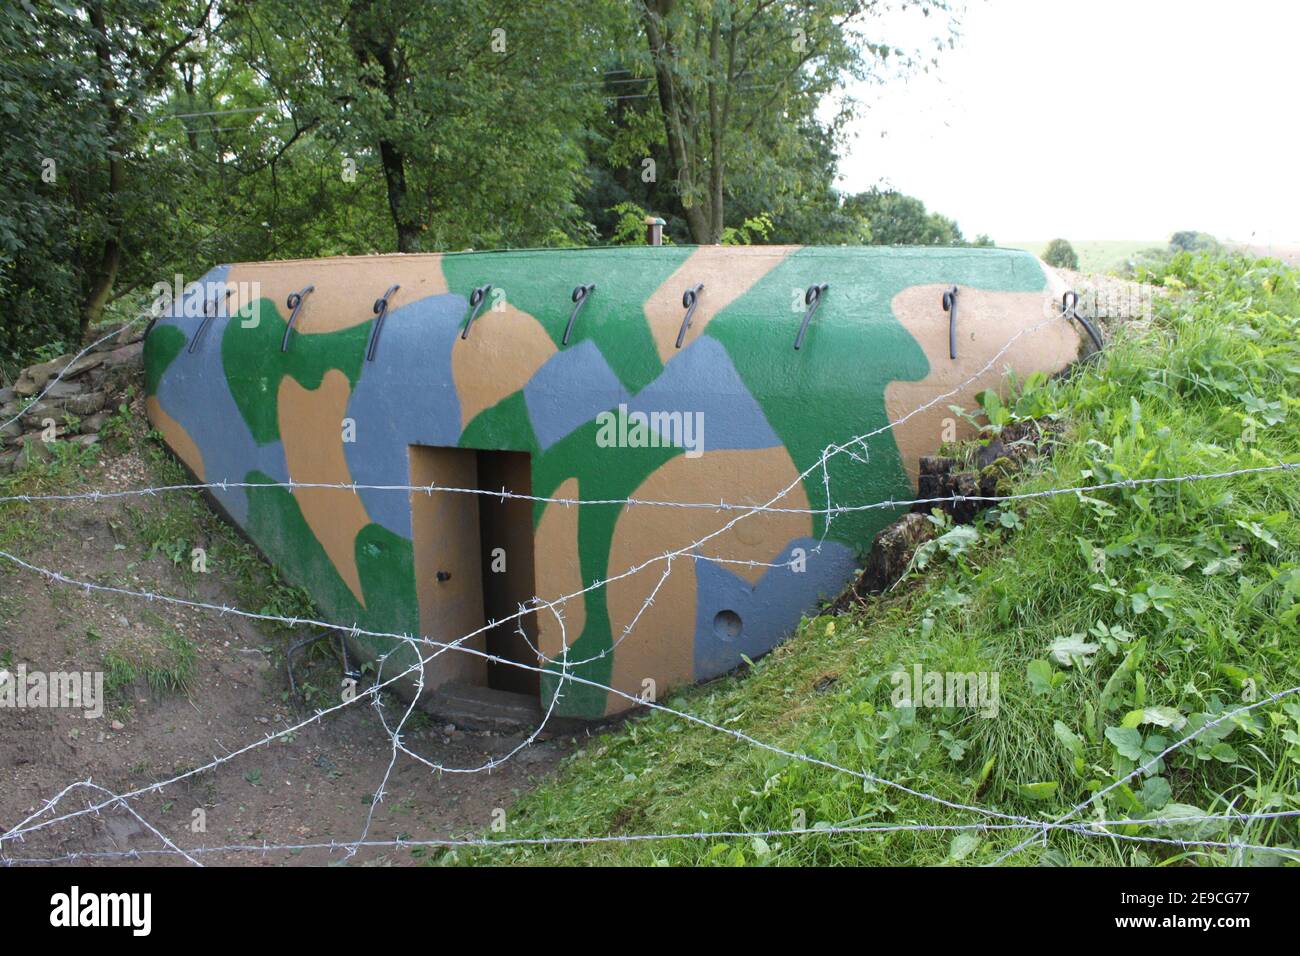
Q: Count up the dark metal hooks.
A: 9